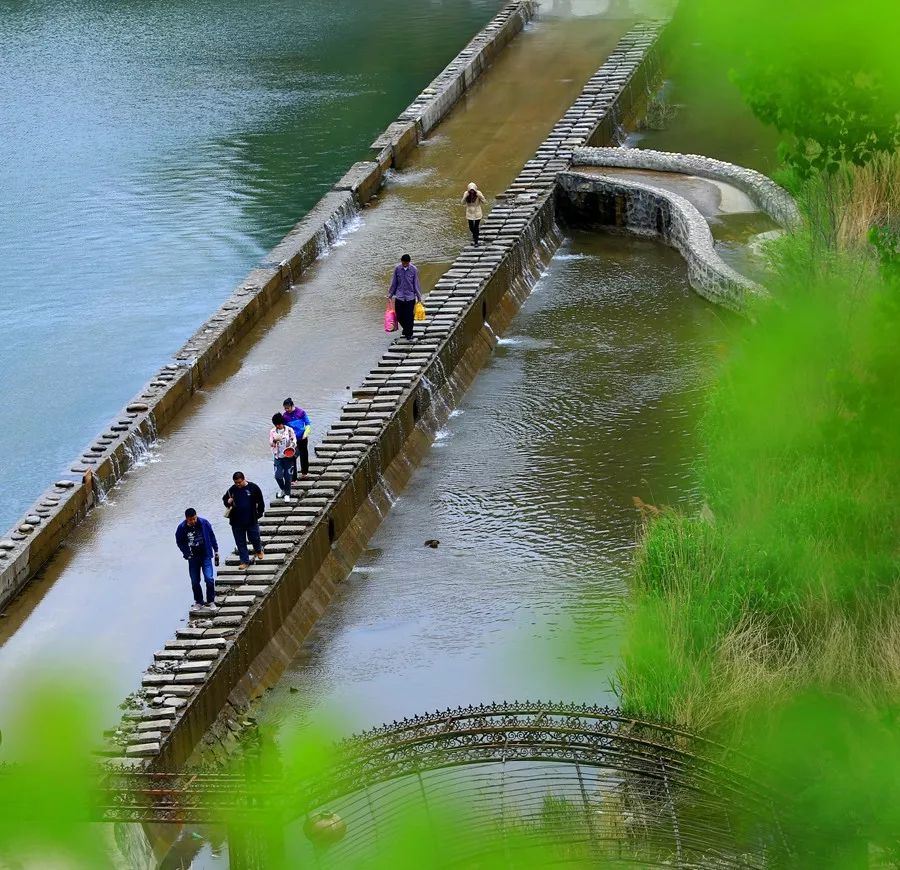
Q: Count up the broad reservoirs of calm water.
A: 1